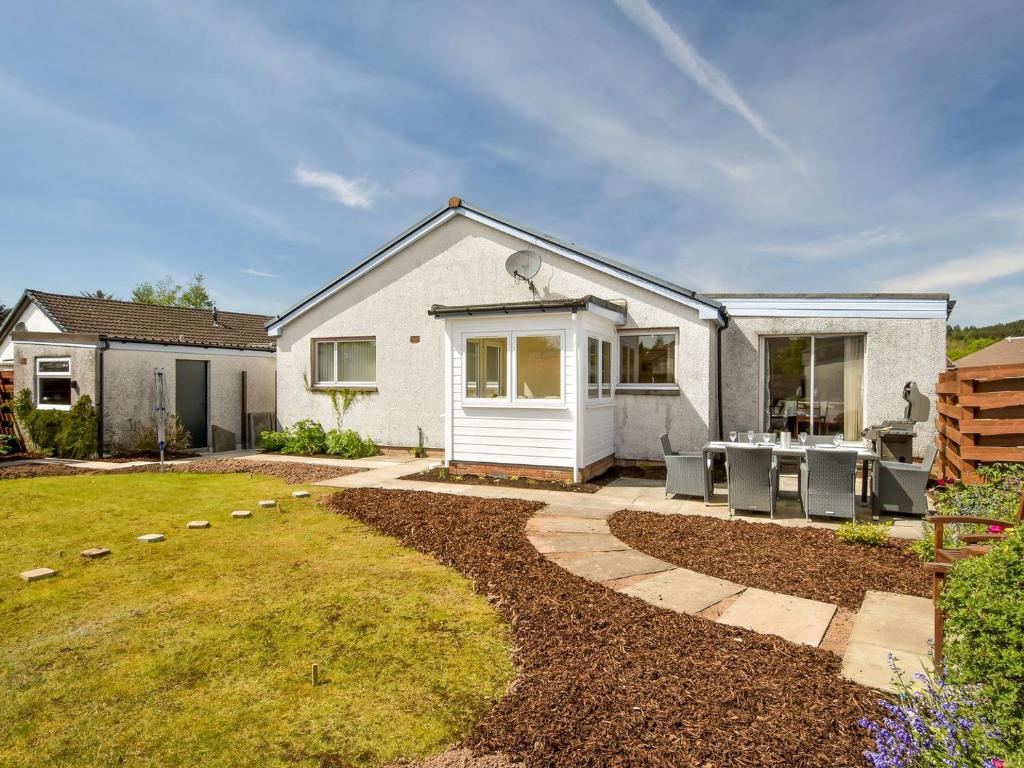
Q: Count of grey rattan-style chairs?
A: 6